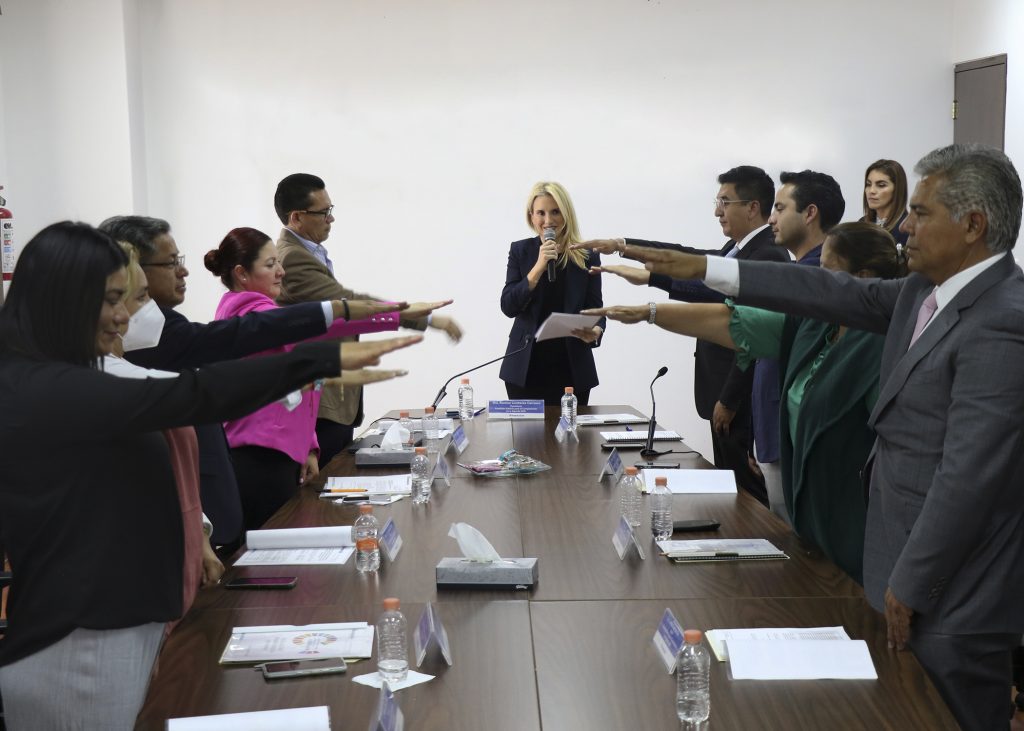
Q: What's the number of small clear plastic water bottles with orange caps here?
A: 10